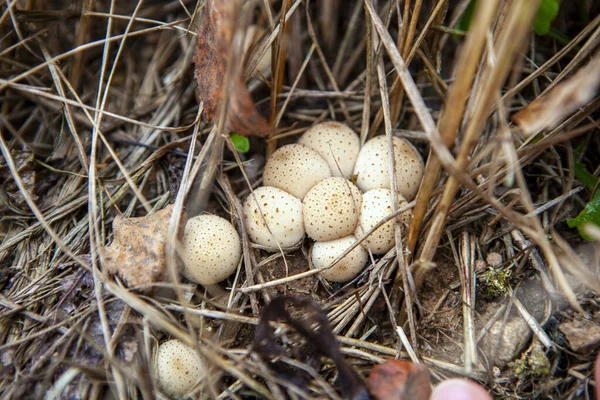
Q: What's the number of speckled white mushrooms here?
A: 9